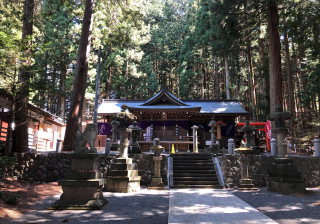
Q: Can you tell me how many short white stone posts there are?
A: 5